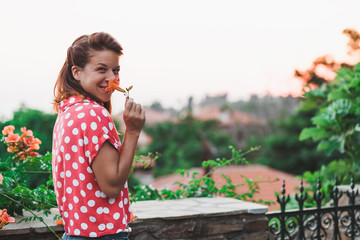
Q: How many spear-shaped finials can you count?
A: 5